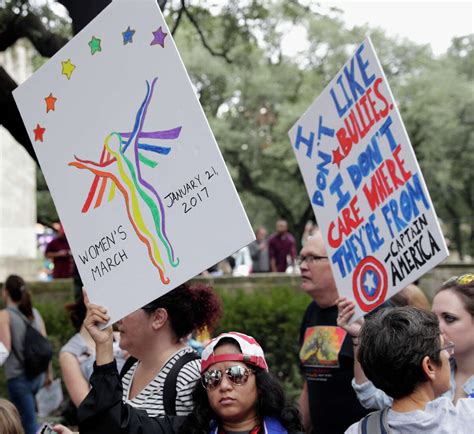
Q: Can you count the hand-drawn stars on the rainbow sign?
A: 6